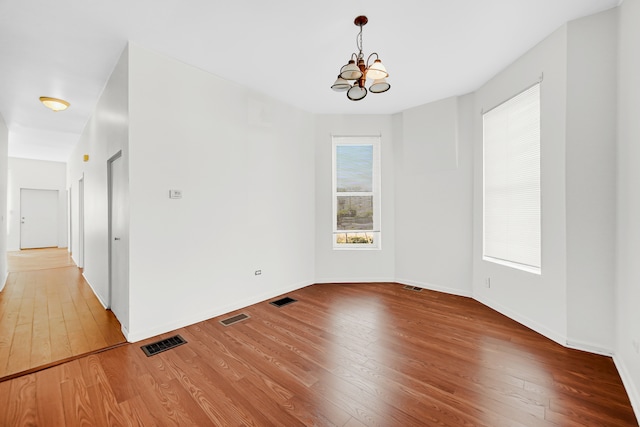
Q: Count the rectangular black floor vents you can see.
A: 2